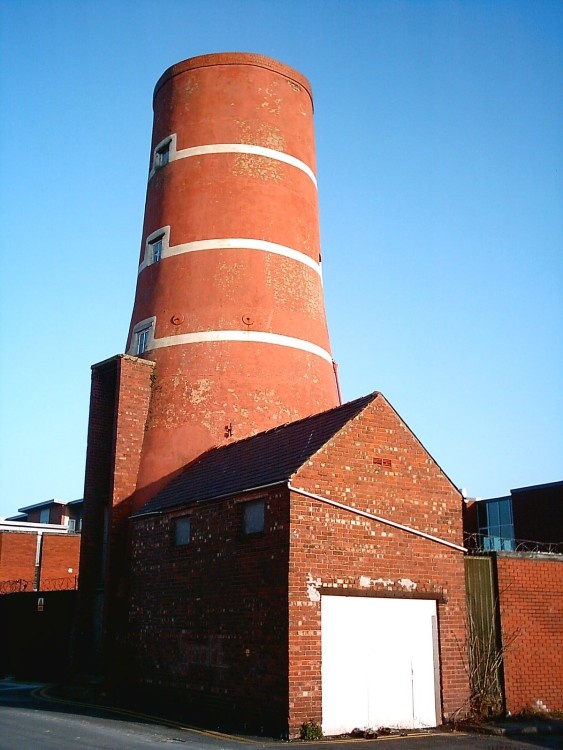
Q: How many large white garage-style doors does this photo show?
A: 1